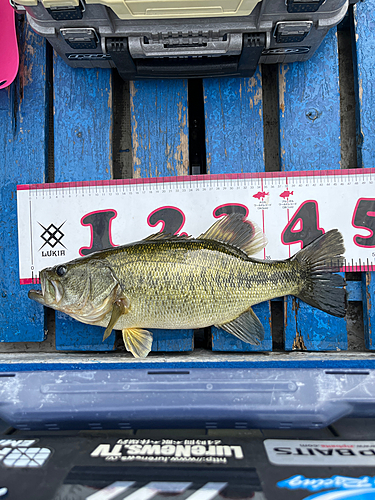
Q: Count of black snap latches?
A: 4